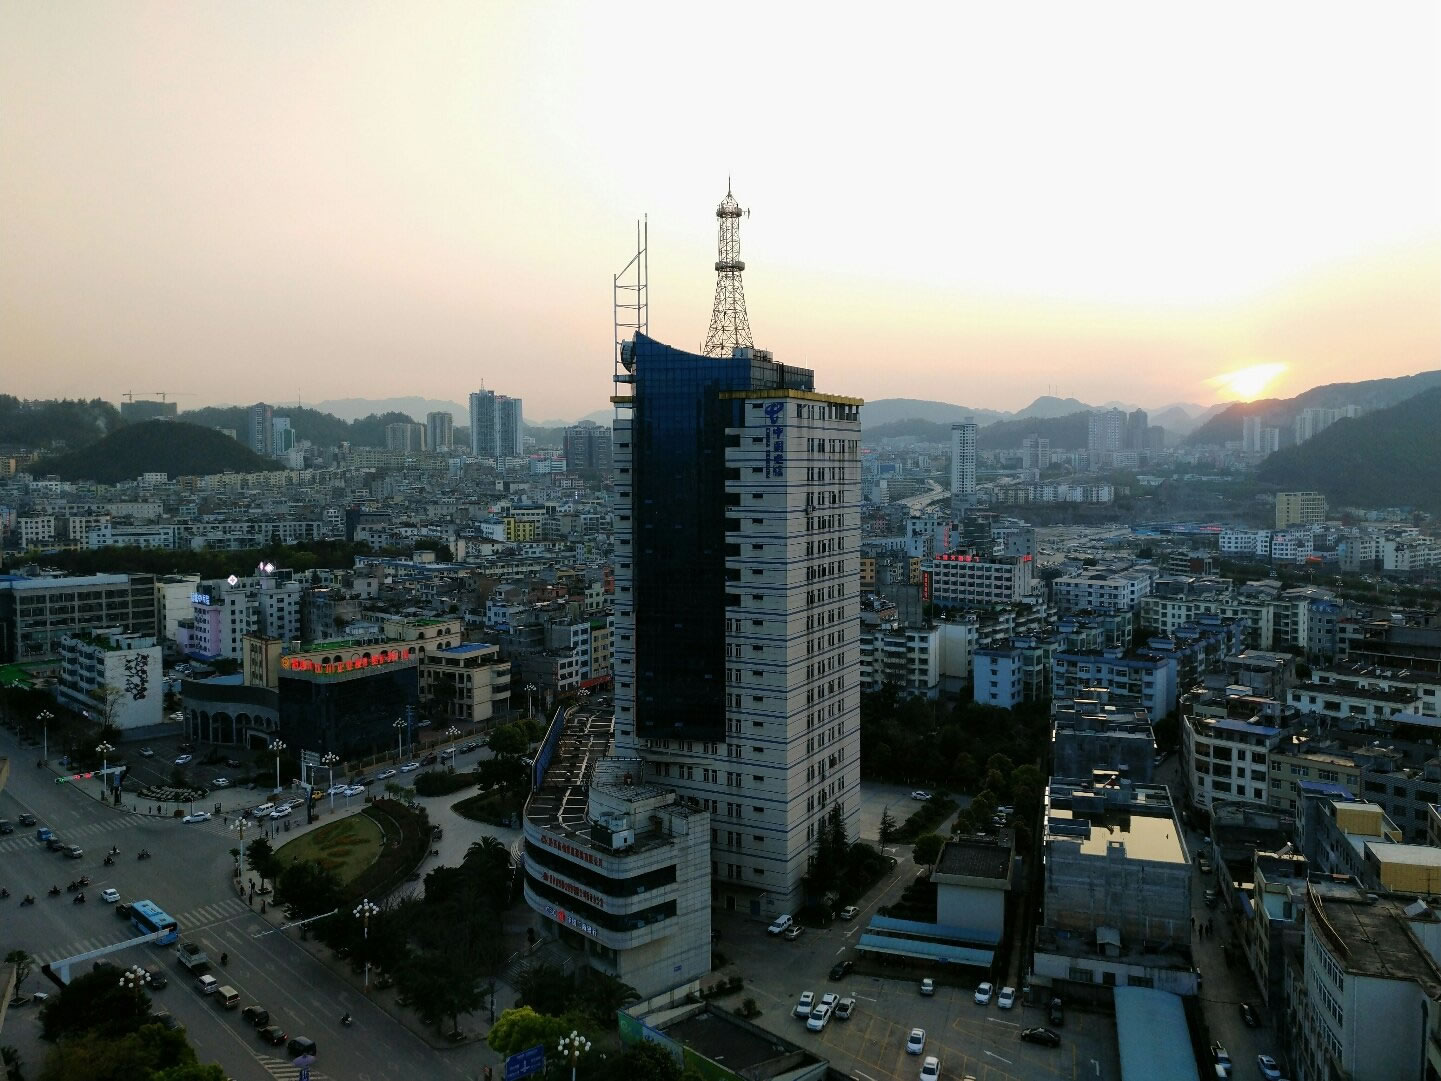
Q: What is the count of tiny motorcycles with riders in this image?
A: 11